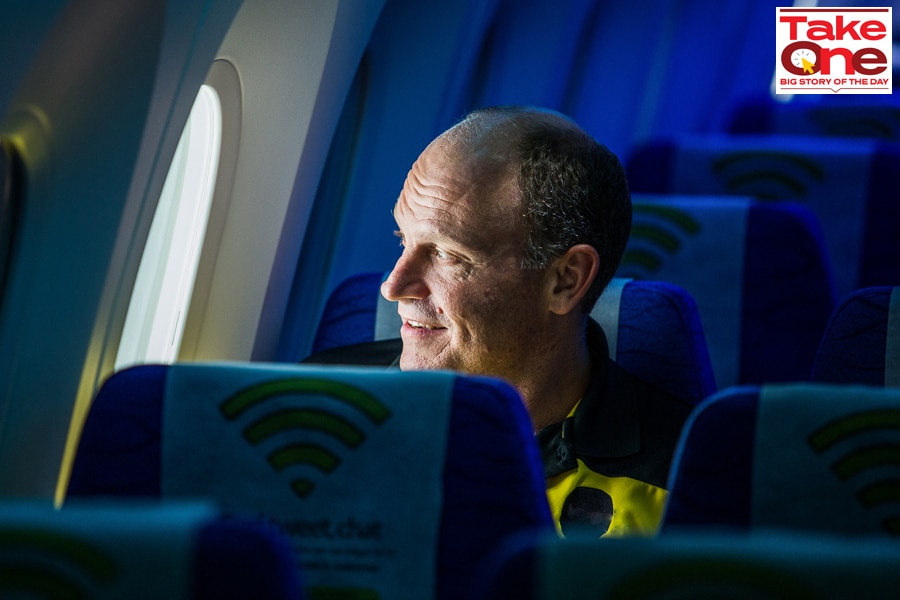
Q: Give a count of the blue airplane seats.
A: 9